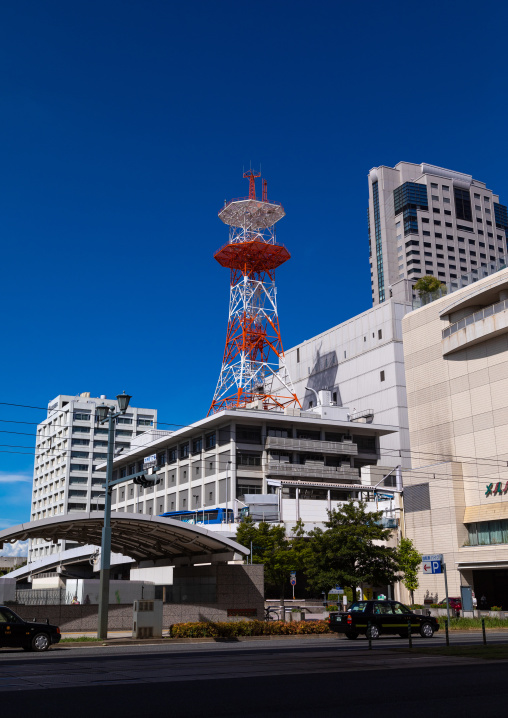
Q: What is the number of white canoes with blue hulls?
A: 0